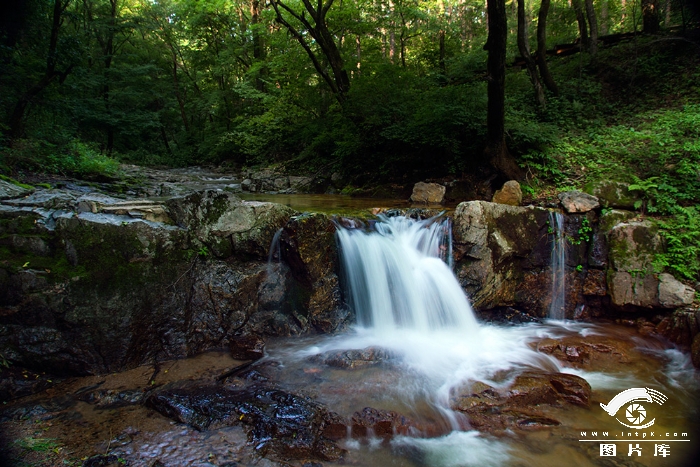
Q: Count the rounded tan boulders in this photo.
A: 2